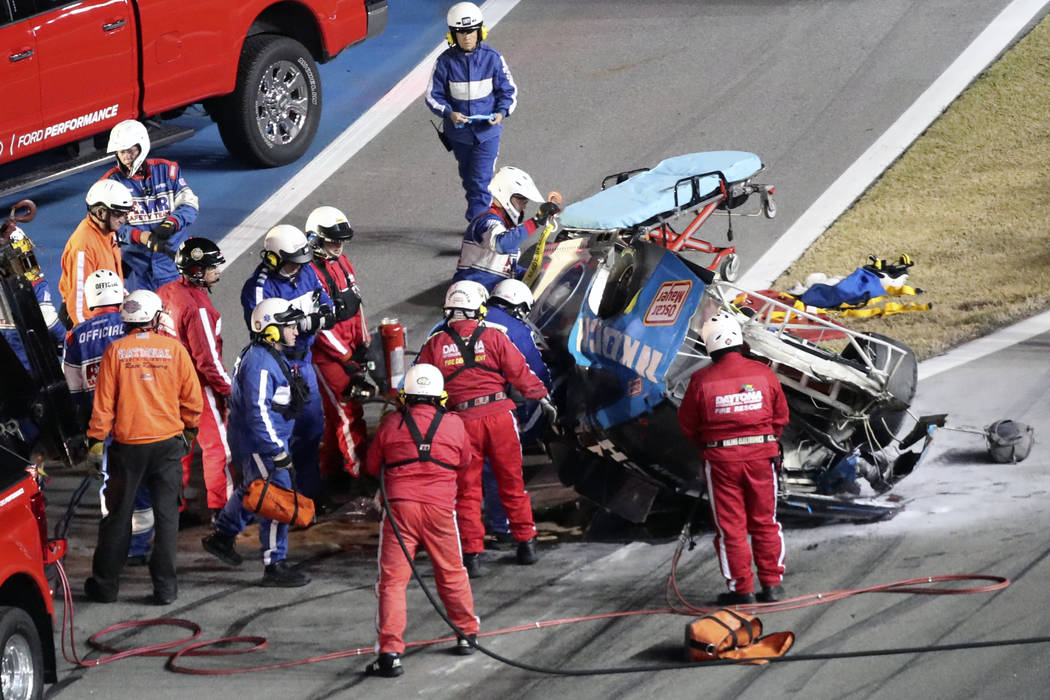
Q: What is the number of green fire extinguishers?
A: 0